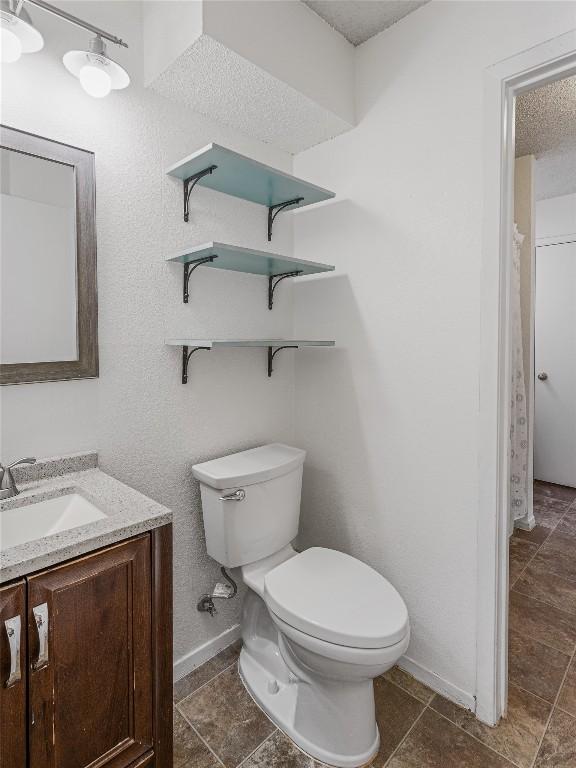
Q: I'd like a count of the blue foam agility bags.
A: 0